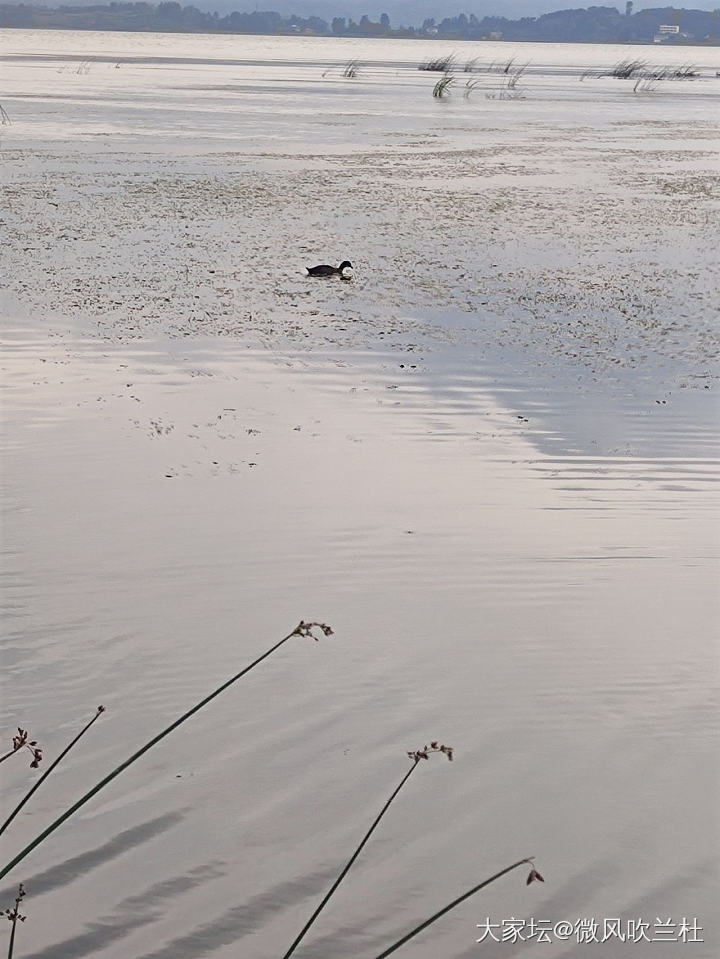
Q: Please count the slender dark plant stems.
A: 6